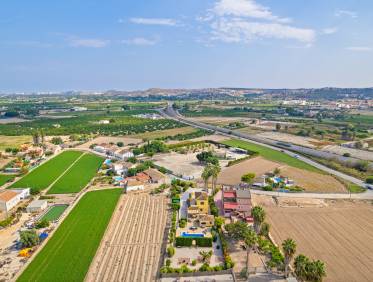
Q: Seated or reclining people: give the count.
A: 0